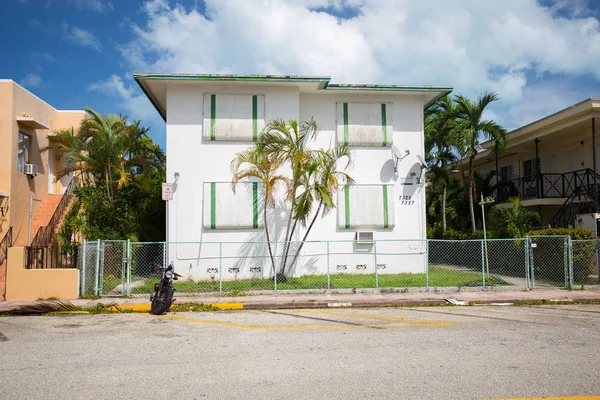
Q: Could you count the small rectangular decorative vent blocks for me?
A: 6